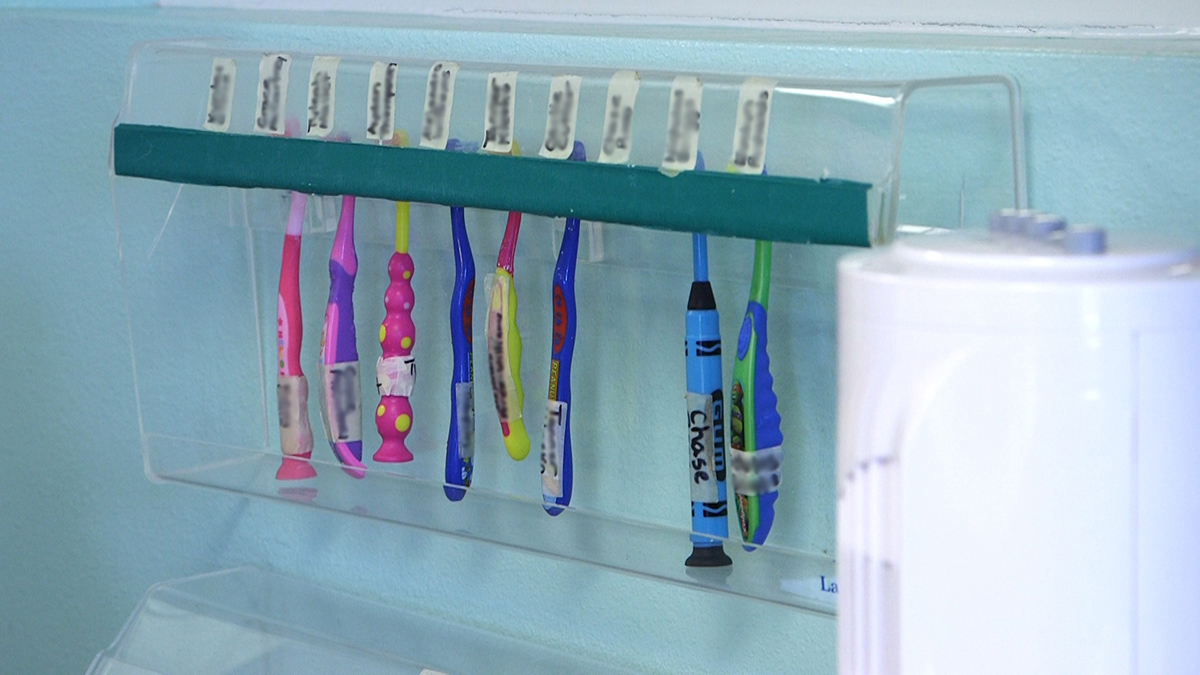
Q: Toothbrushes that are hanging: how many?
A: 8